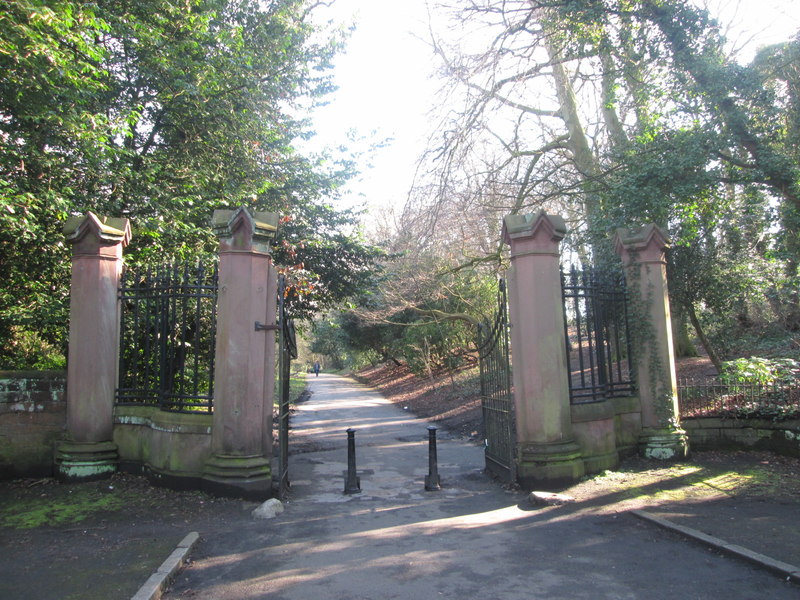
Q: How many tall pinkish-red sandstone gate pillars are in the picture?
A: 4